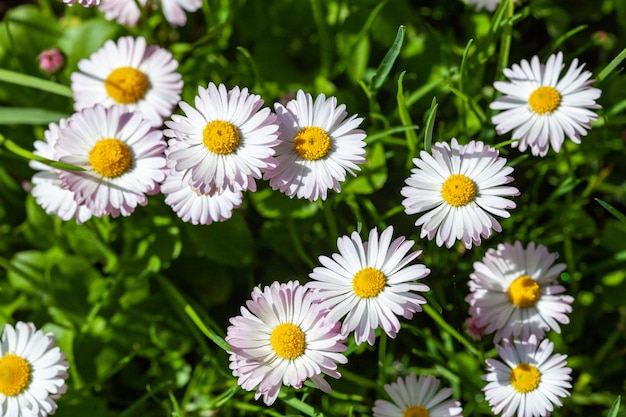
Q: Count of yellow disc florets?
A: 12